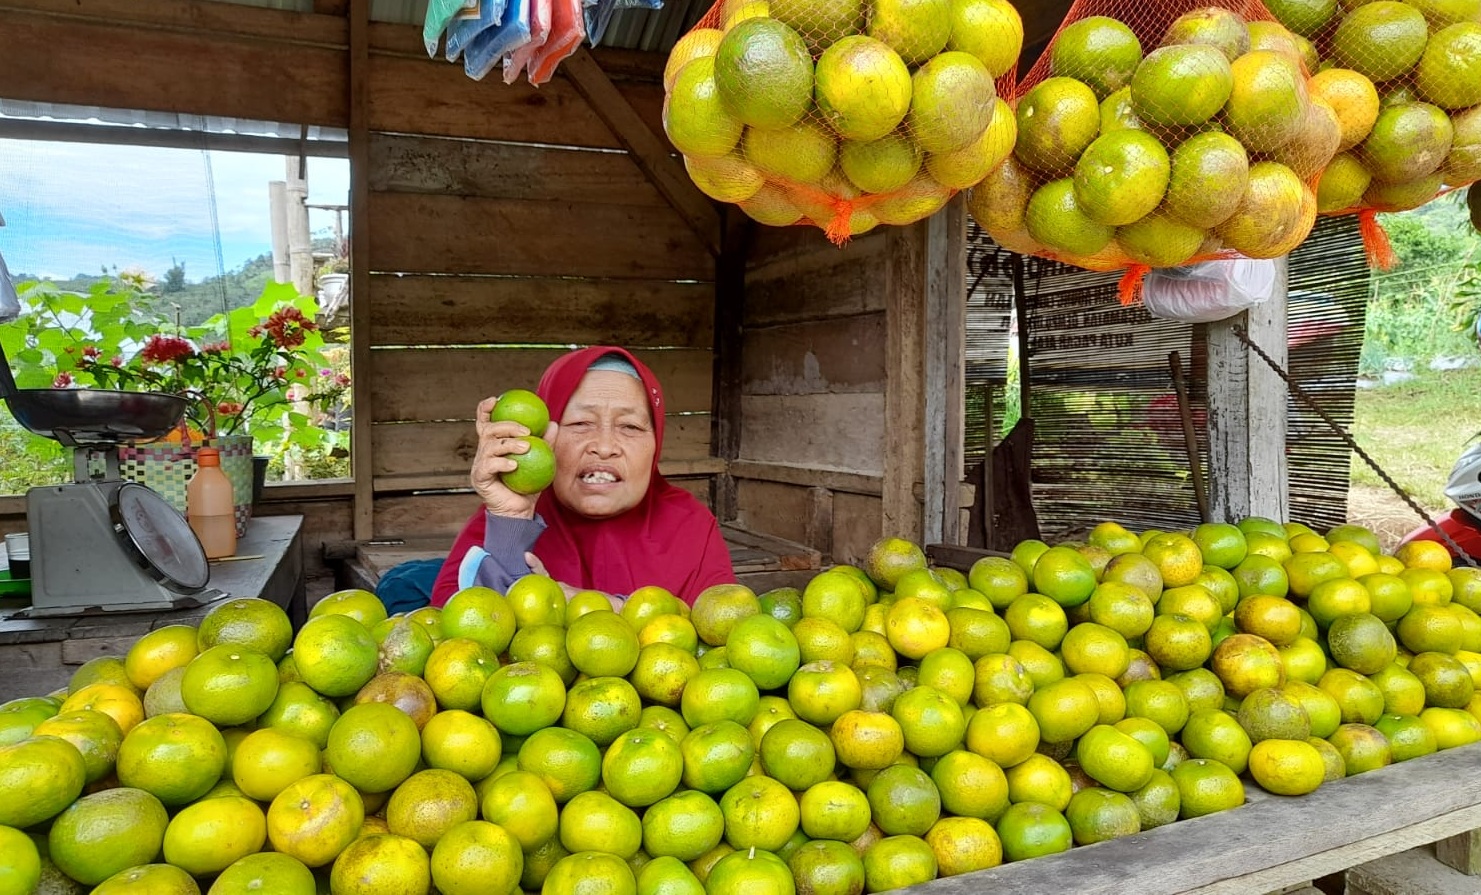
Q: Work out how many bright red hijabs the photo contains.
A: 1